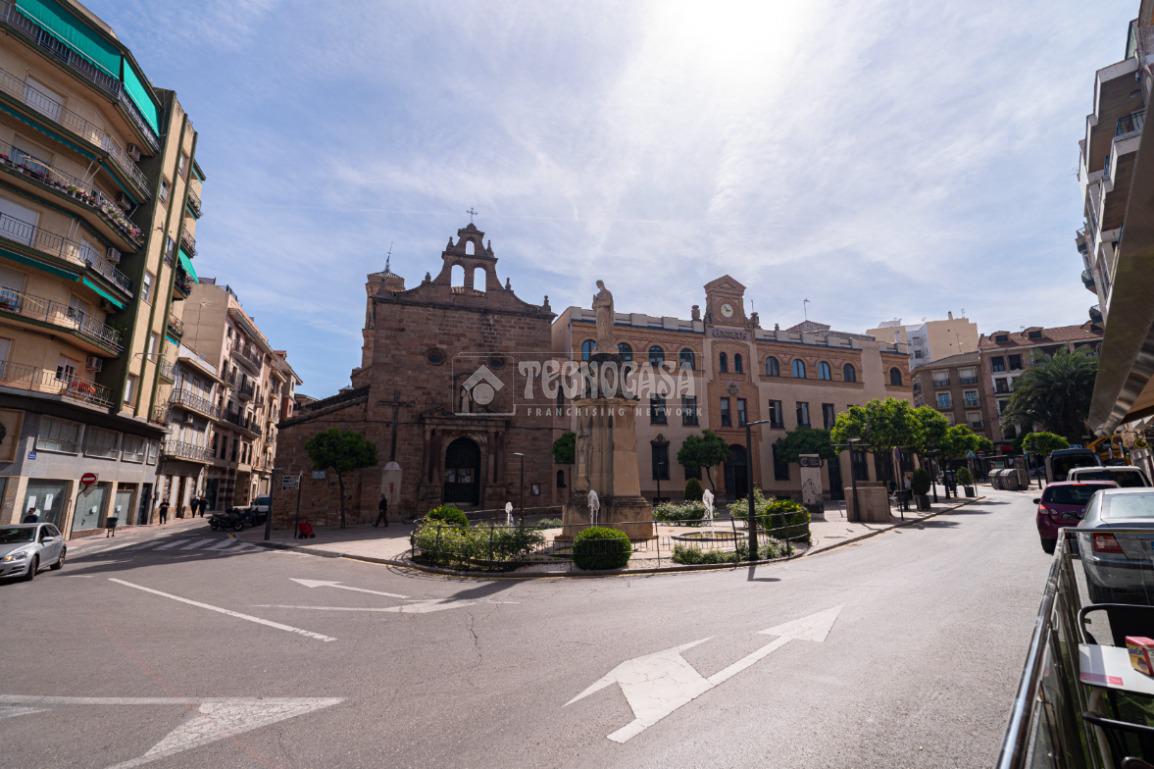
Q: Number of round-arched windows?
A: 11